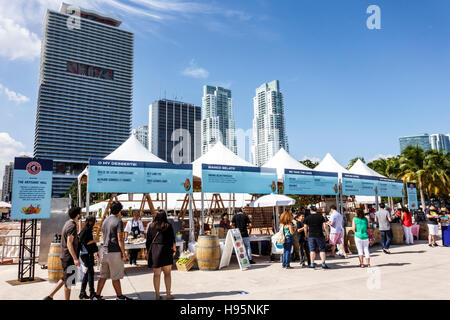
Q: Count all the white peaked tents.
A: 5